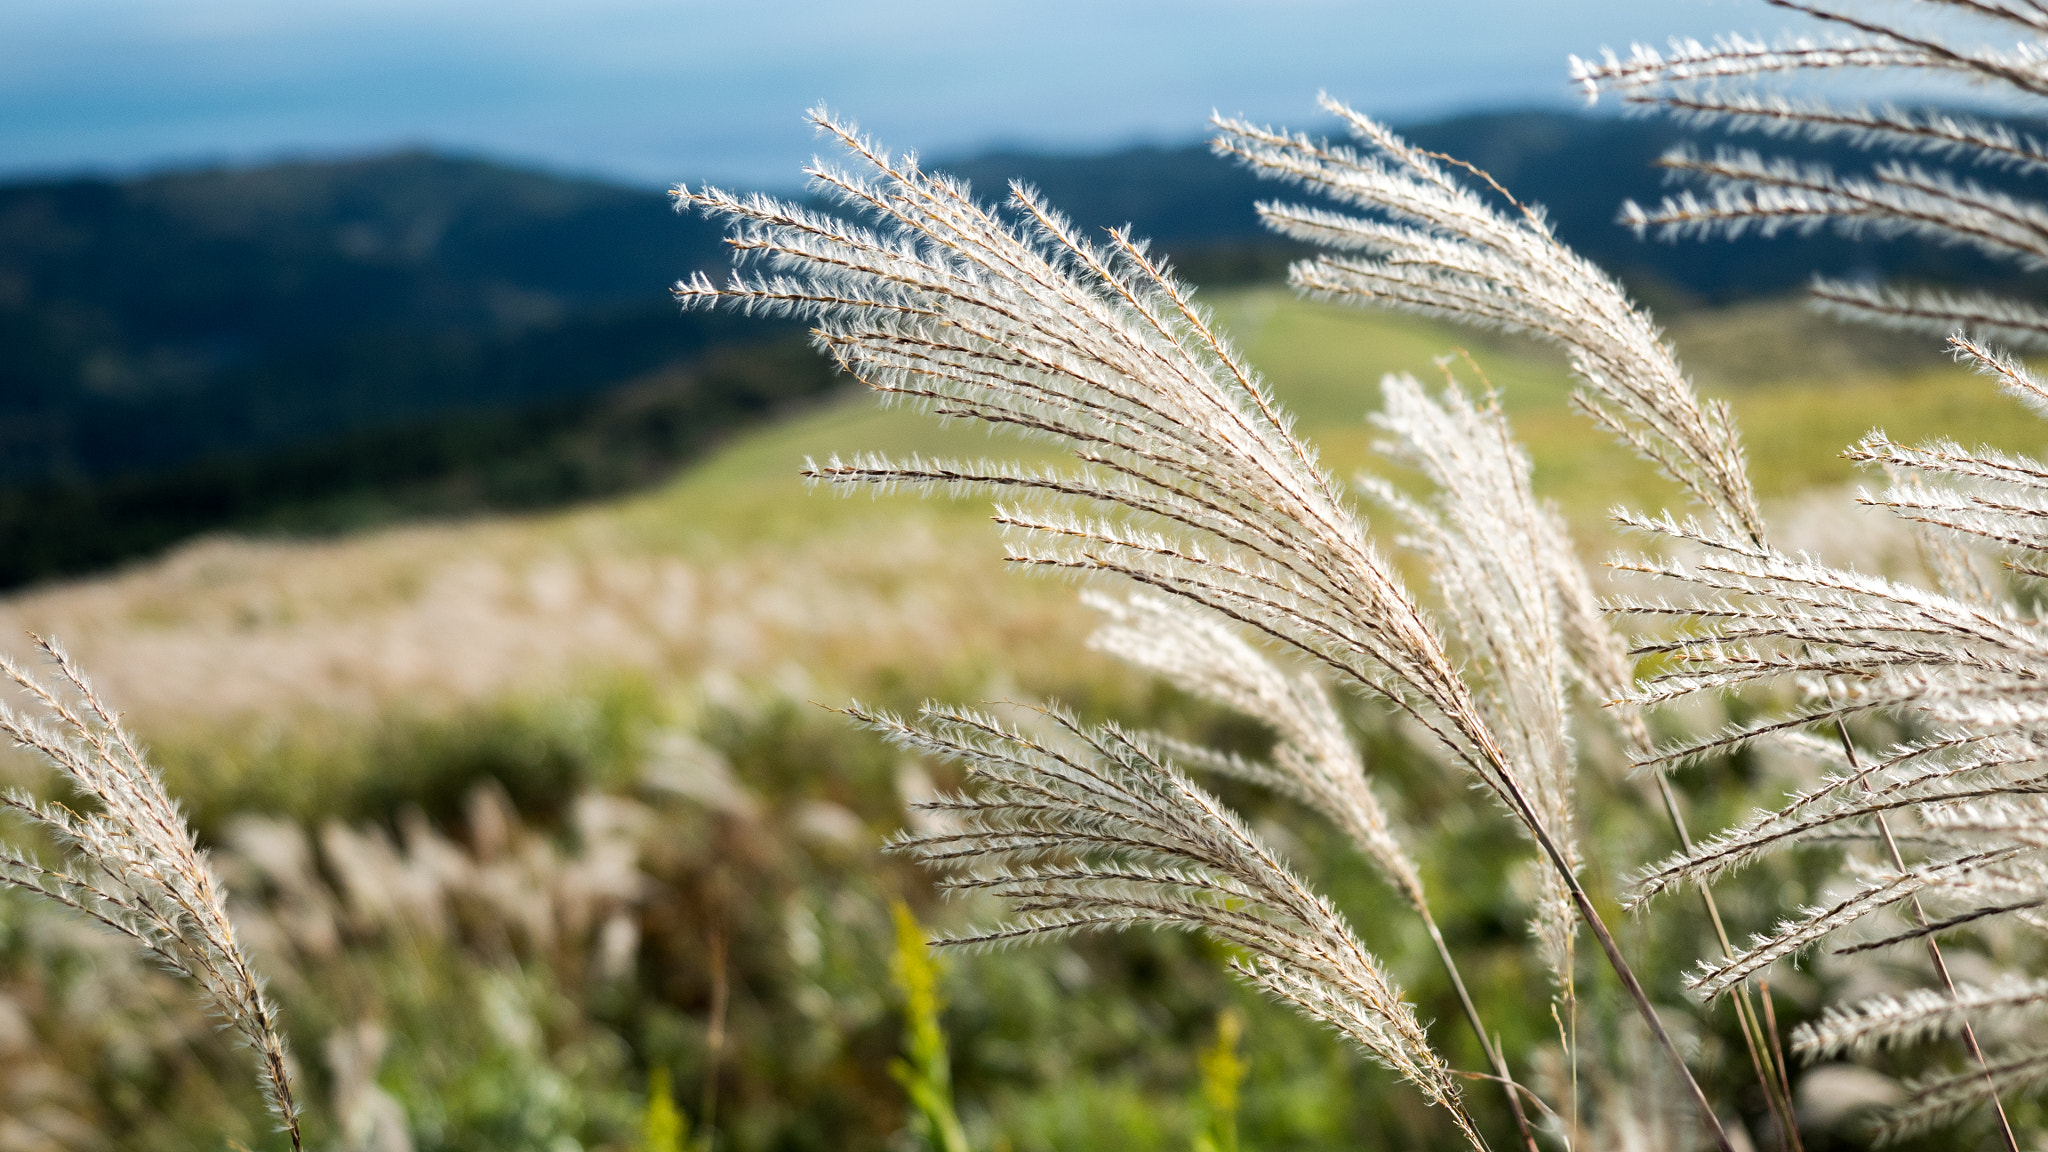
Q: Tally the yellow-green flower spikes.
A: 3